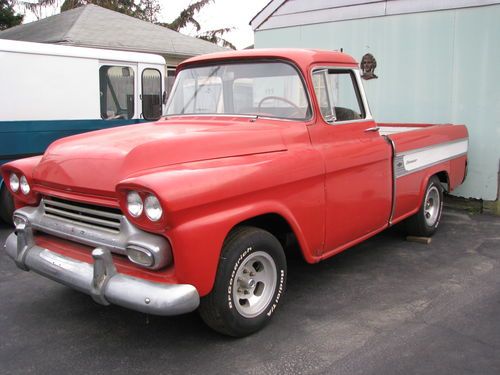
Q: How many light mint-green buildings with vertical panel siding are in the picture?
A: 1